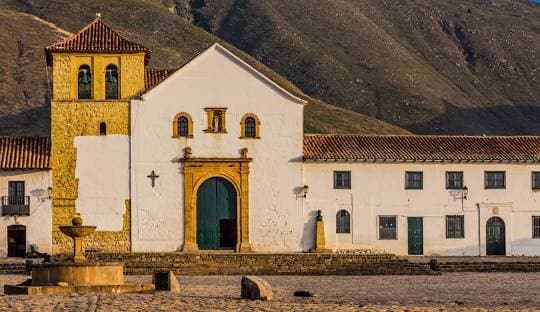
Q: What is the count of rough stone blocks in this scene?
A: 2